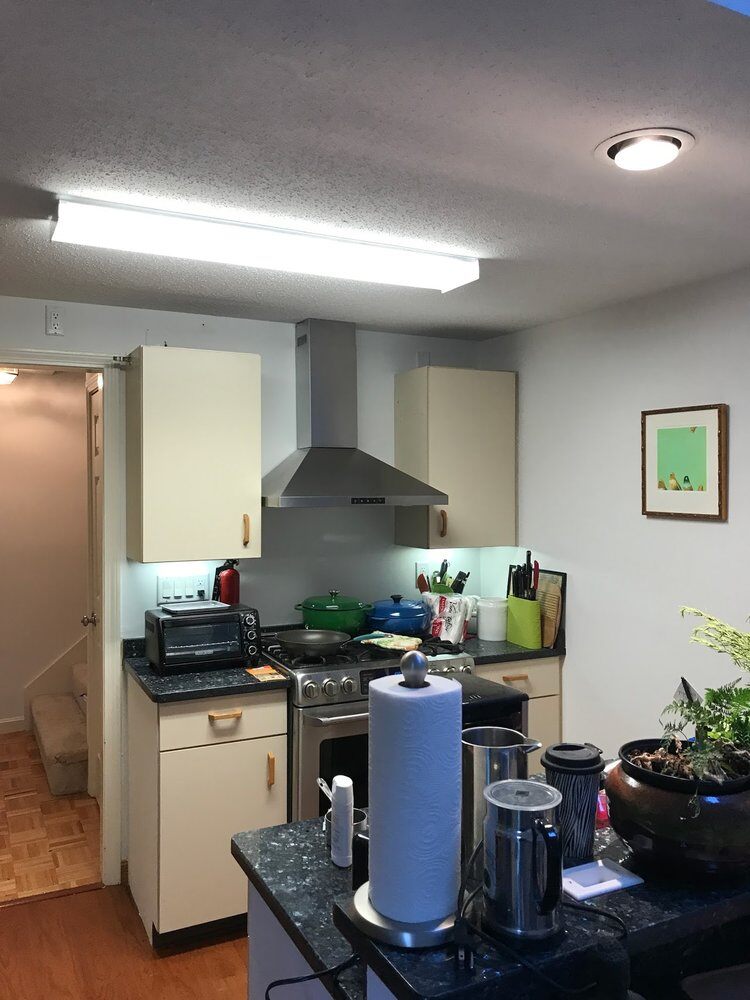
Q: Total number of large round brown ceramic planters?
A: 1